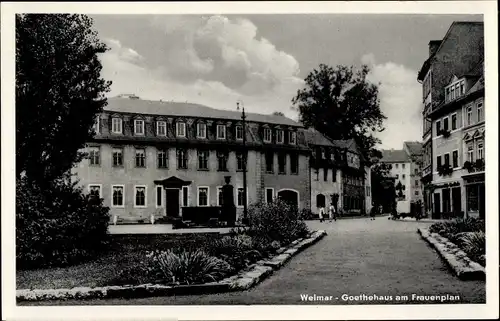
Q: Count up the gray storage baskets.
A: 0